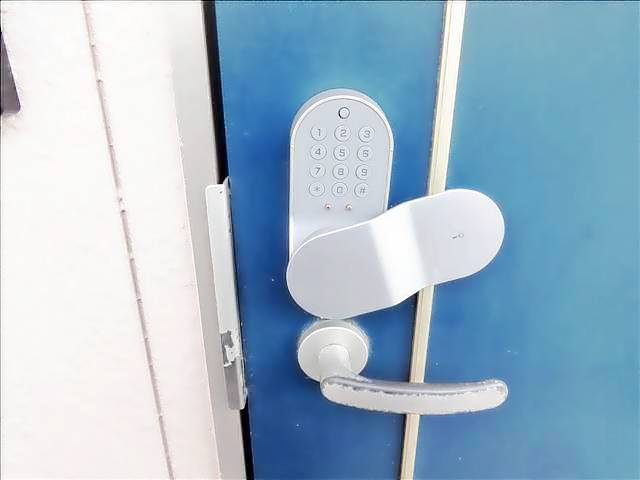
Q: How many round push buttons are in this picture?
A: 13